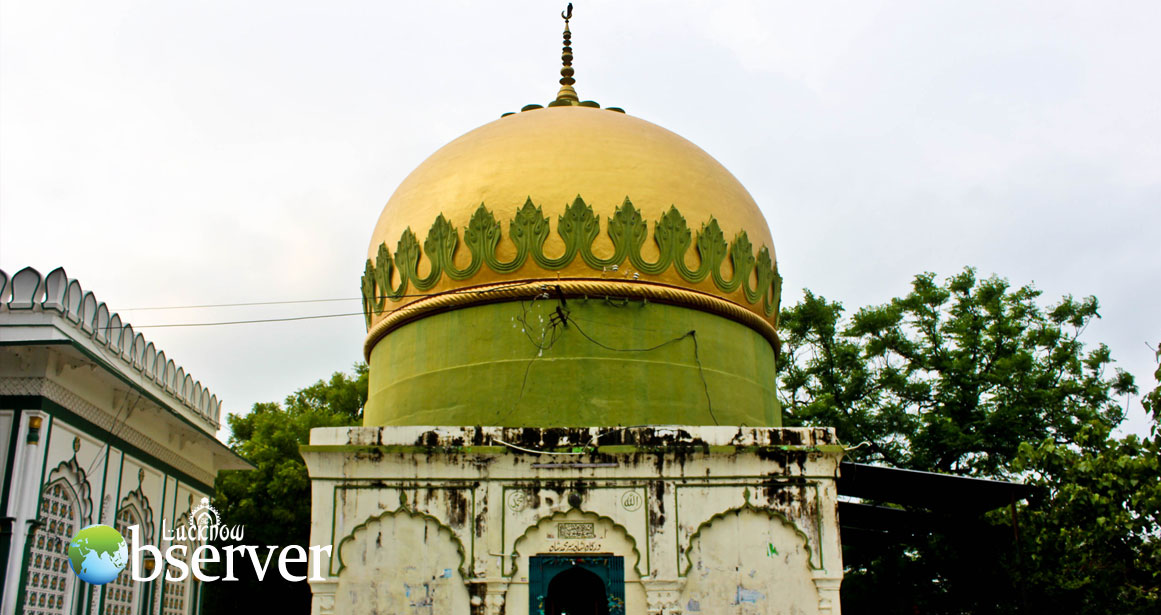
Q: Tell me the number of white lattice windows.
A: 3